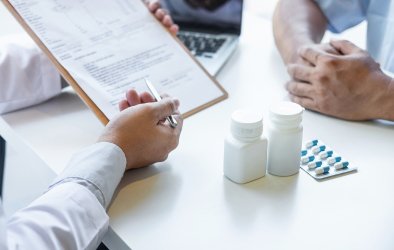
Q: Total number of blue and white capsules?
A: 9